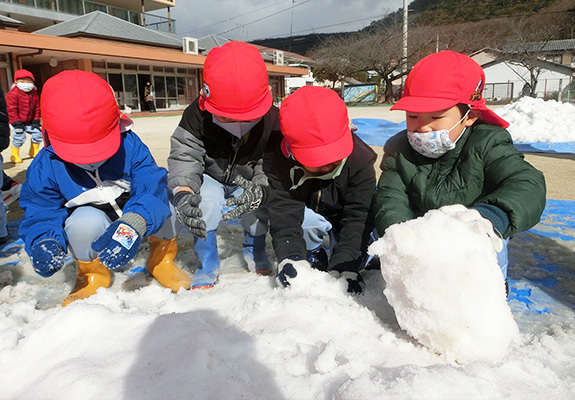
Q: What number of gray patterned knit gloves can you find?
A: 2